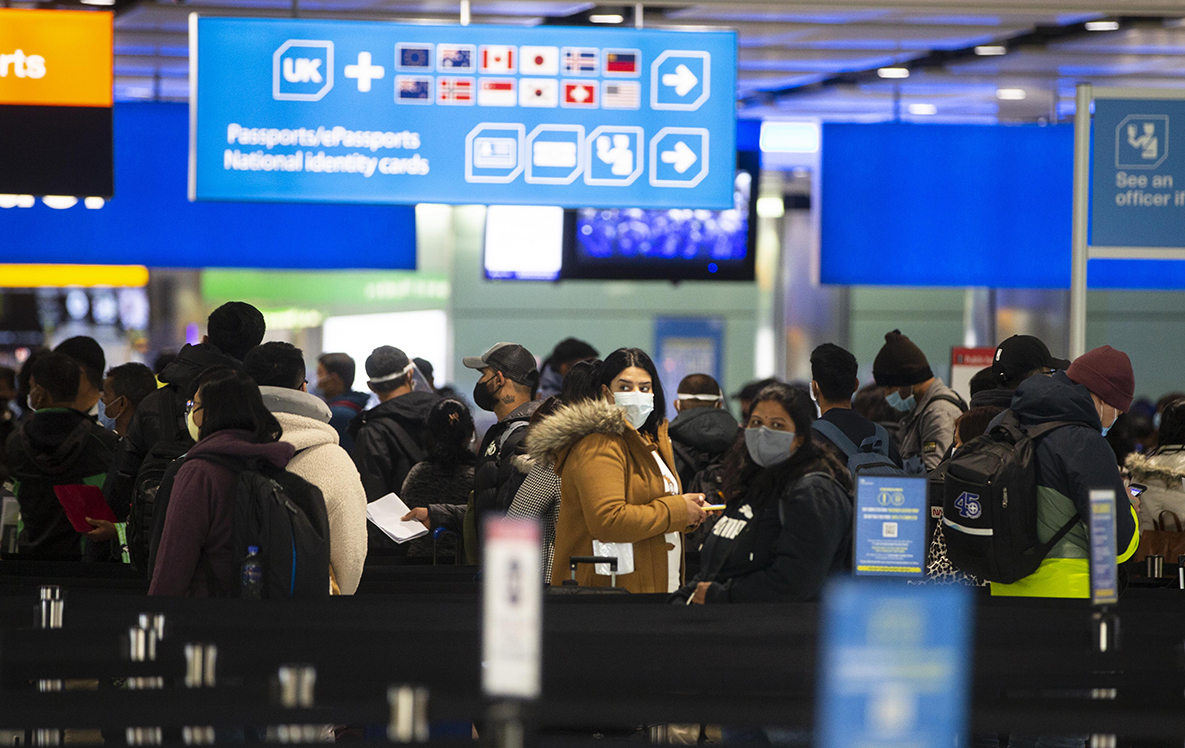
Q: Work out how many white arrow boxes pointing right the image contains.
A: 2